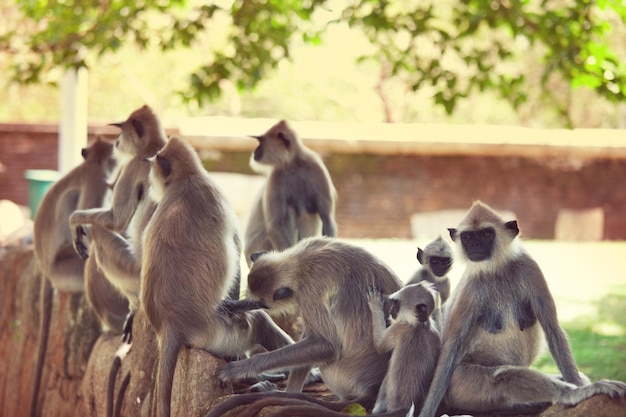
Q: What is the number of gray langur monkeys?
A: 8